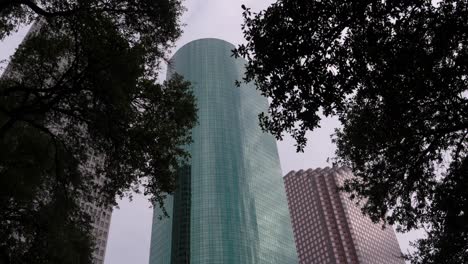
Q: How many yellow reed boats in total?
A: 0